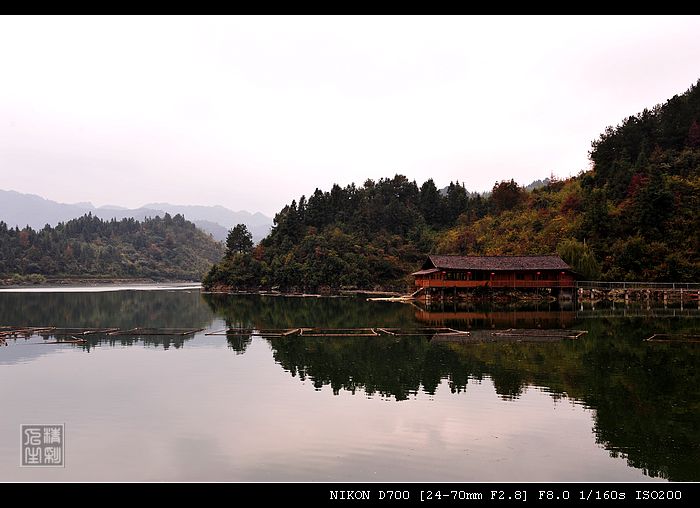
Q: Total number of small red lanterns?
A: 5